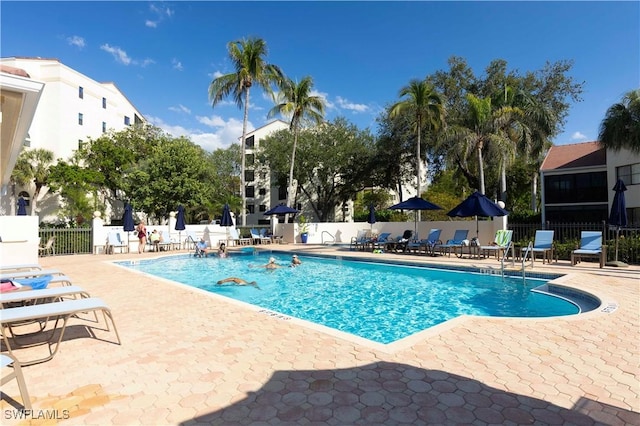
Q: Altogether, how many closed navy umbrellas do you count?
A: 6